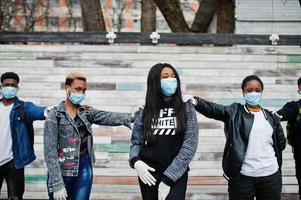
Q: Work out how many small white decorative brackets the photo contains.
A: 3